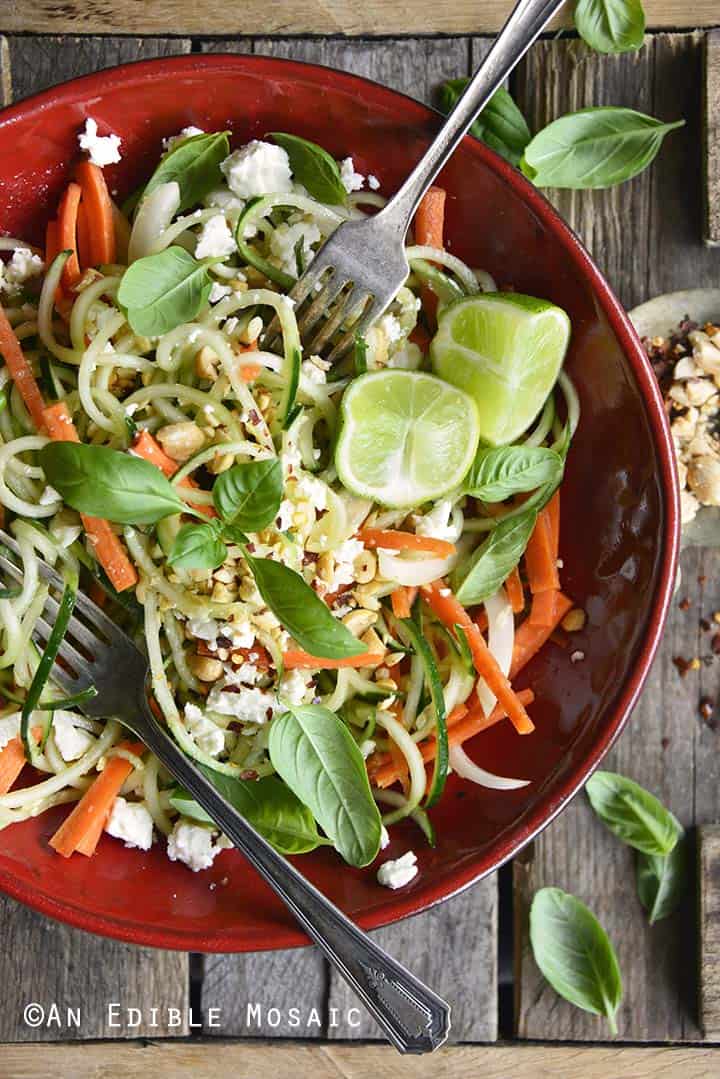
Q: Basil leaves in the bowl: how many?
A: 11